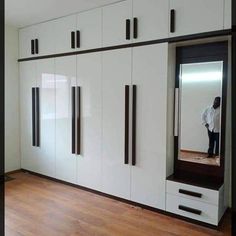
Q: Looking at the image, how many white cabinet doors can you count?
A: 13